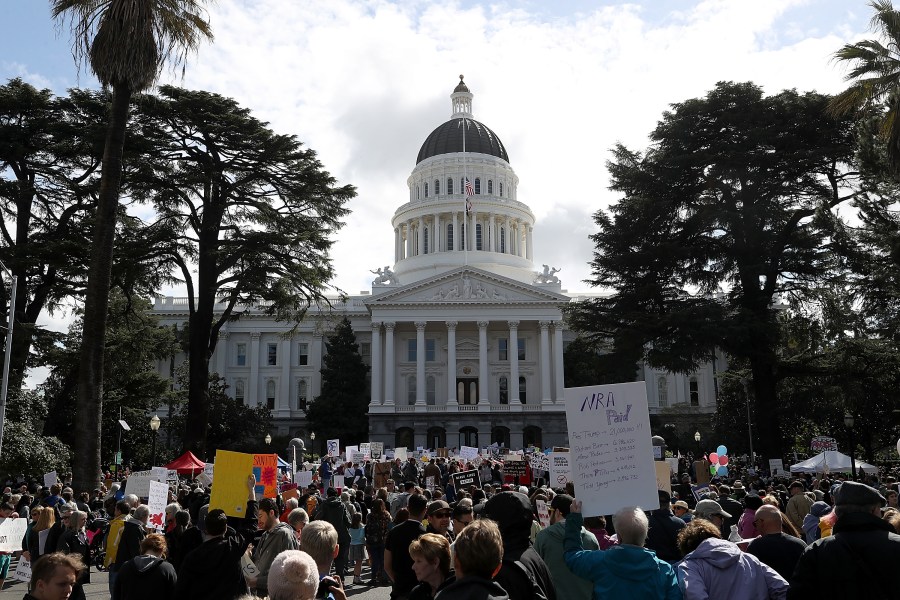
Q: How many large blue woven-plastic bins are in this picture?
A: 0